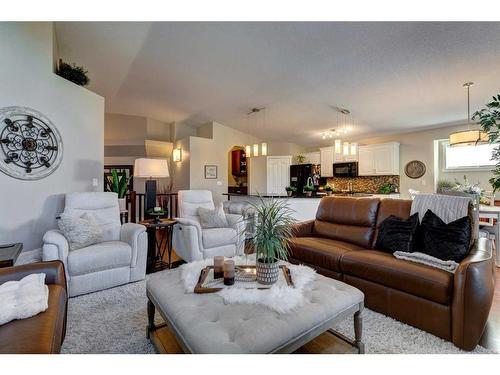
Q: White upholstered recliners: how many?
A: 2